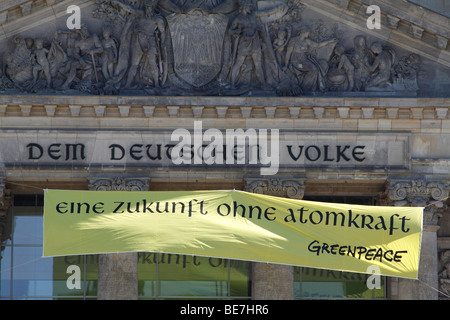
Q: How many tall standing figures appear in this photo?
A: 2